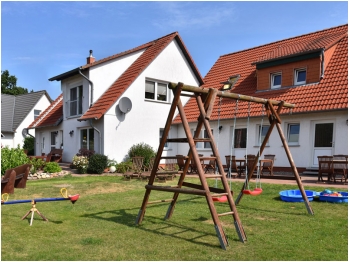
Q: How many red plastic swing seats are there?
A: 2